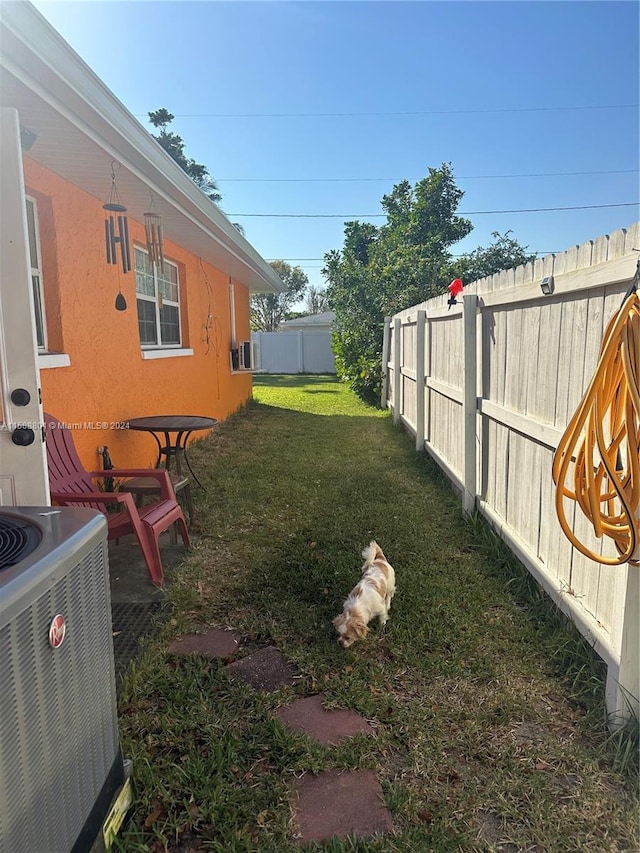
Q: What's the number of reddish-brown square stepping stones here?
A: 4